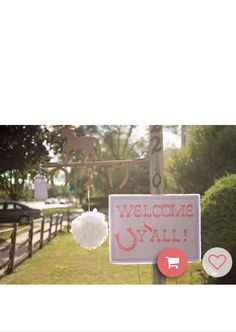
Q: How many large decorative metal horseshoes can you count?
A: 2